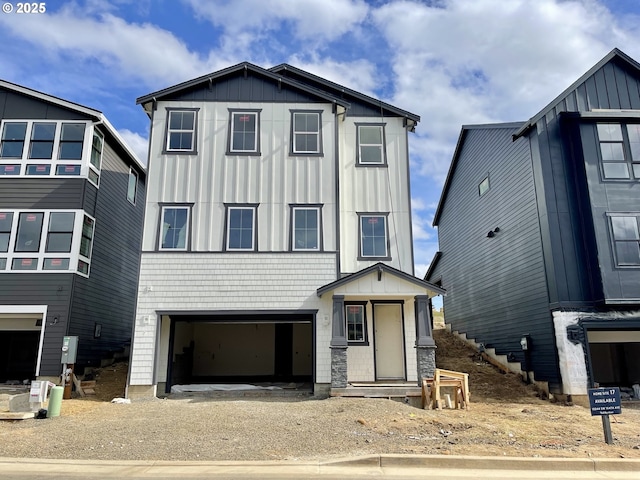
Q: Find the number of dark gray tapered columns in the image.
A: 2